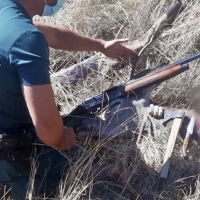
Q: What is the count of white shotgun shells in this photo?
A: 3